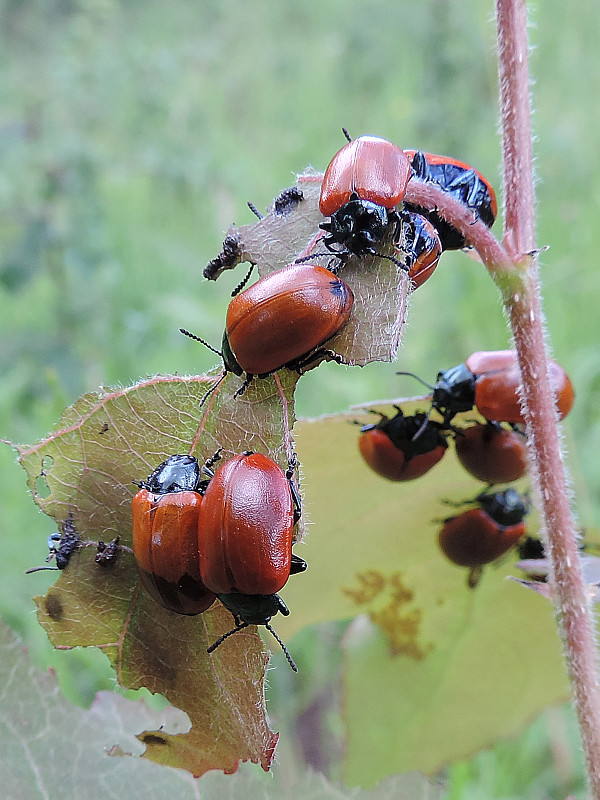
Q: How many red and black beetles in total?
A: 10